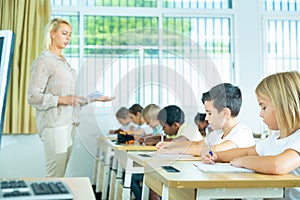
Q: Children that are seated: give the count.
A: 7